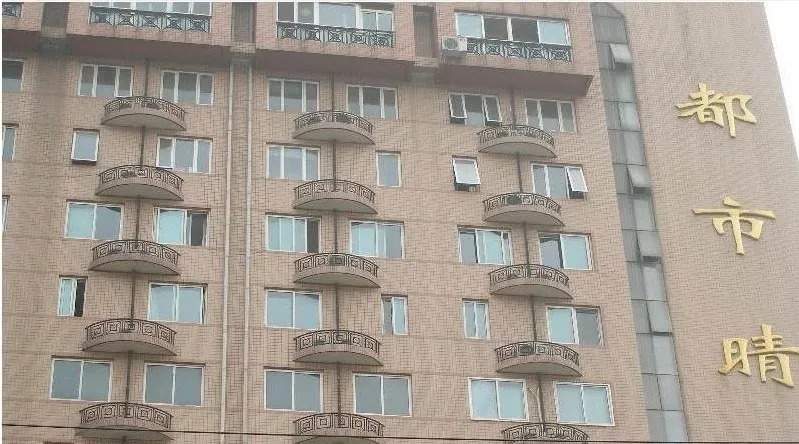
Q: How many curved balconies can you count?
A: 15